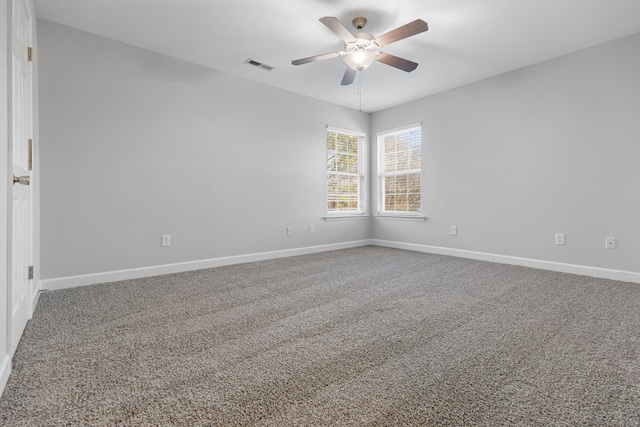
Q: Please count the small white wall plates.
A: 6